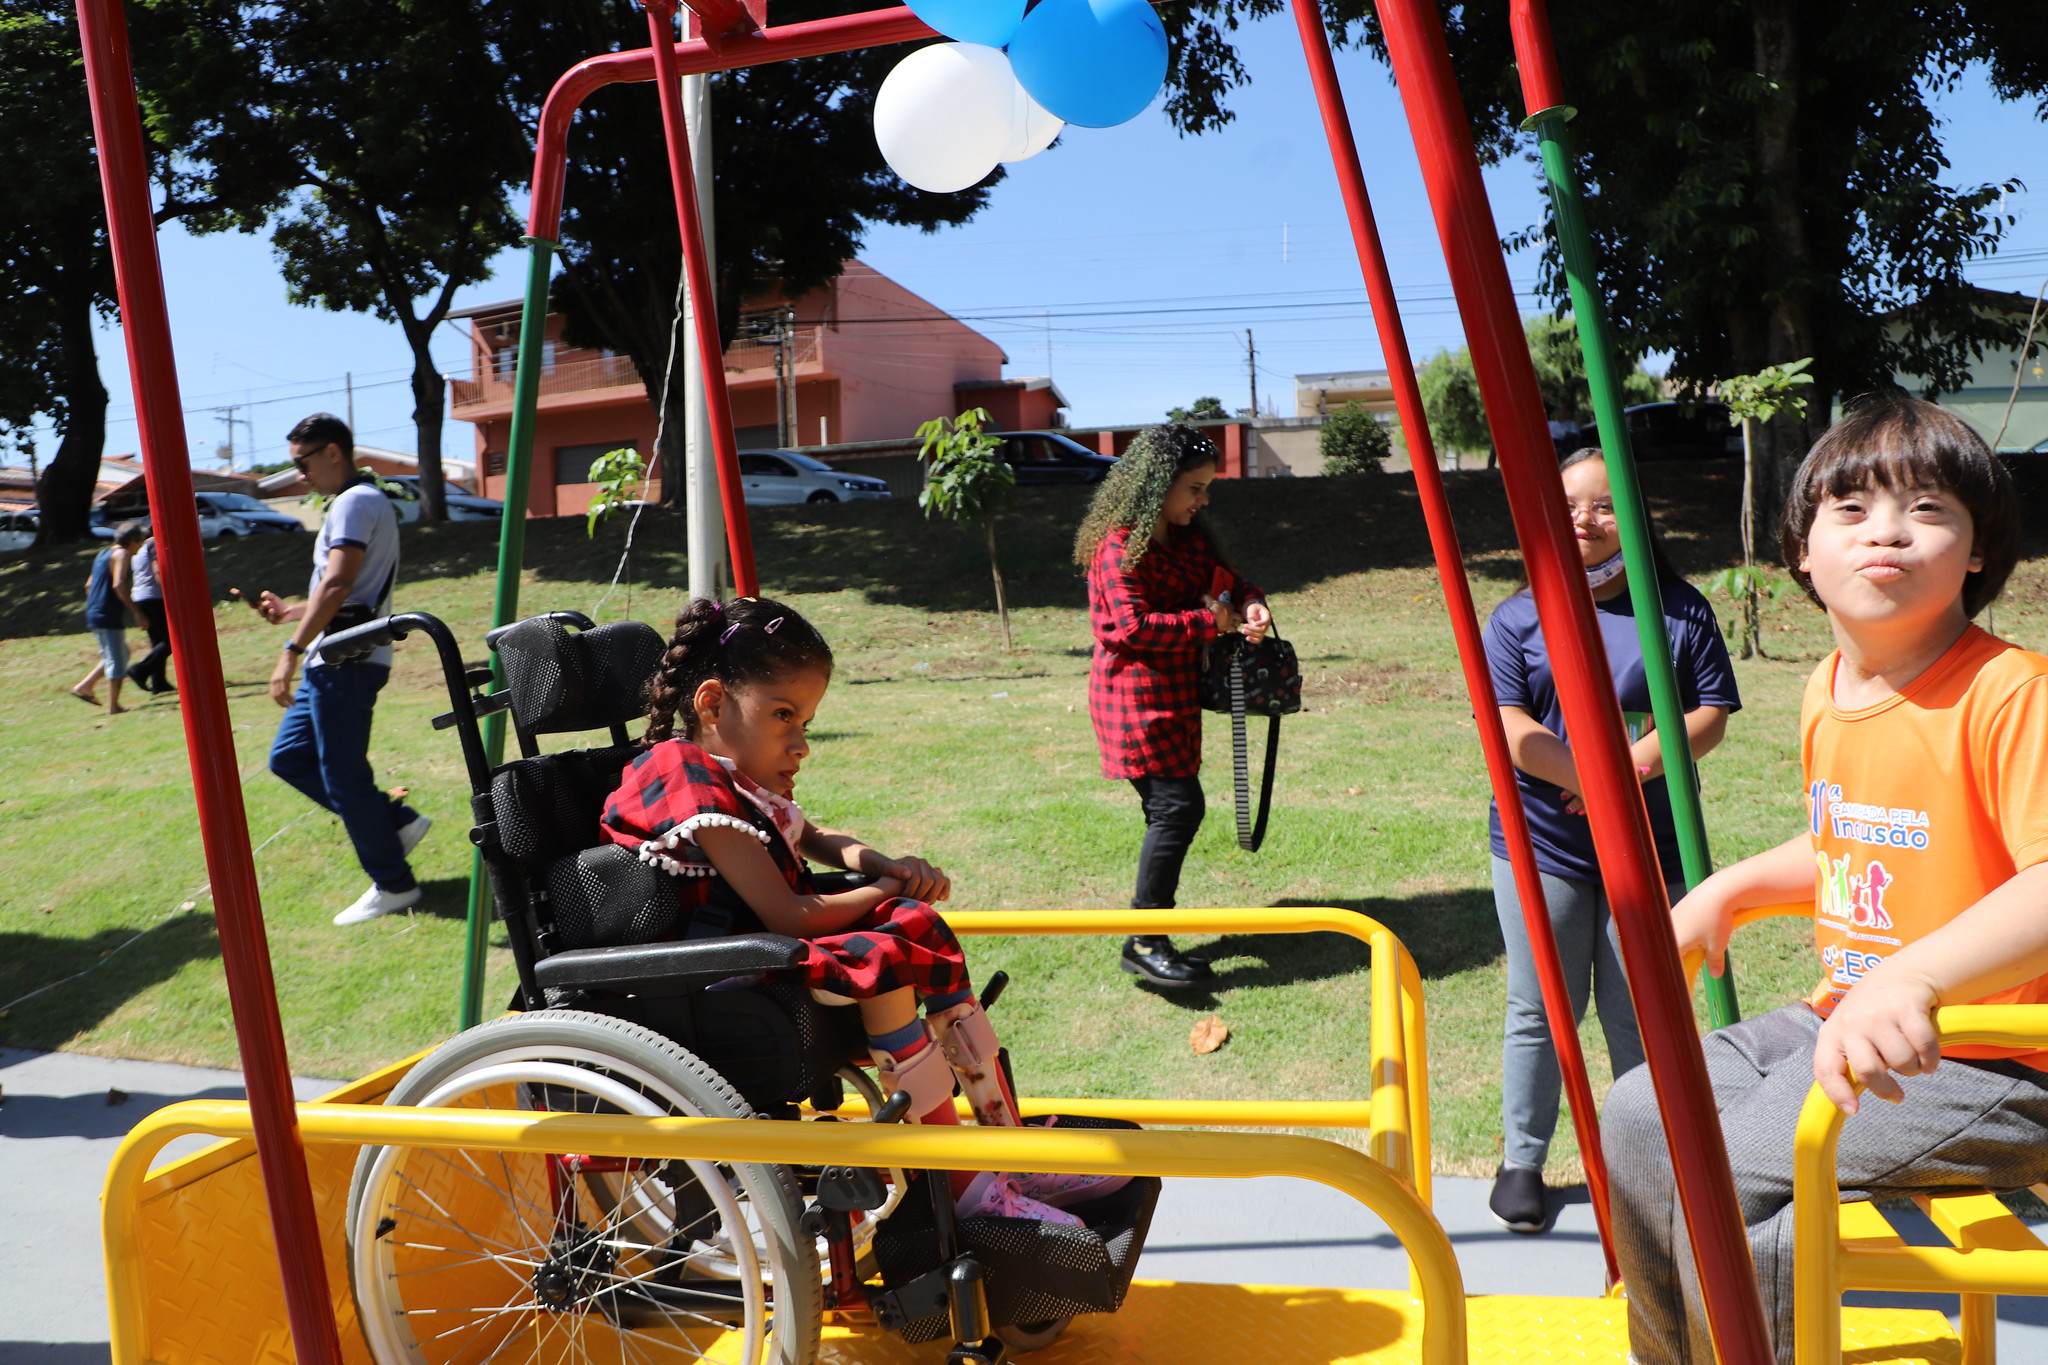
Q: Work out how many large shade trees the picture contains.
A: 4